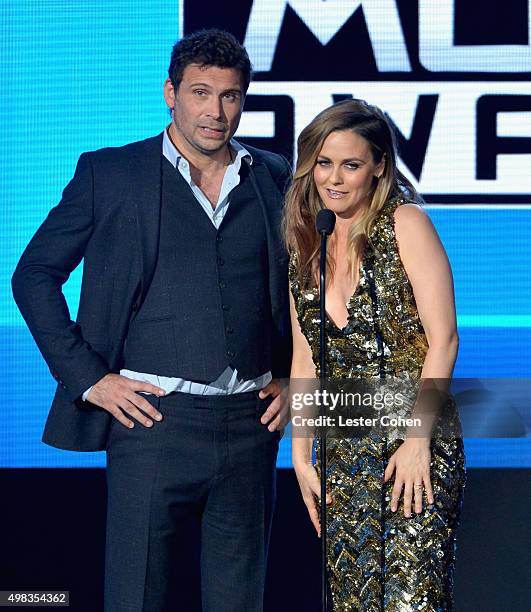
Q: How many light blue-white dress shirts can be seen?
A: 1